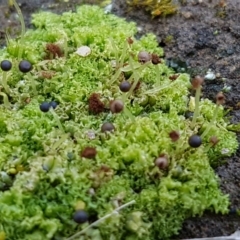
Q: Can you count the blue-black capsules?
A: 7